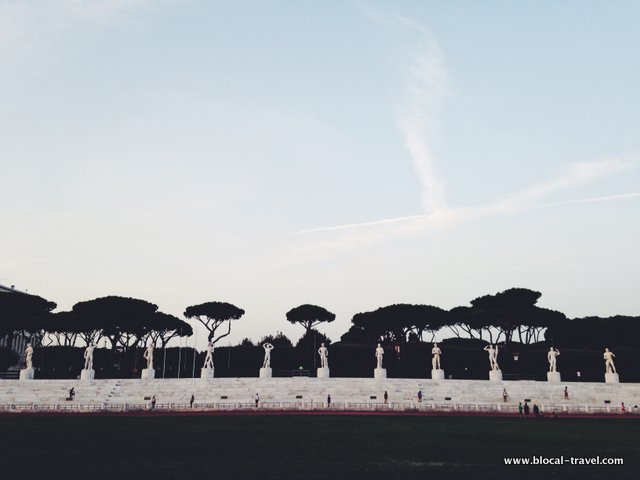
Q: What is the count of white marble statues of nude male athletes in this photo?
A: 11